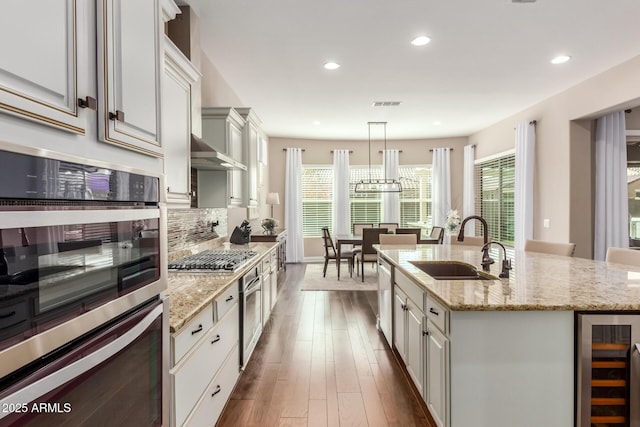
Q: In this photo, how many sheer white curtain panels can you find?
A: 7